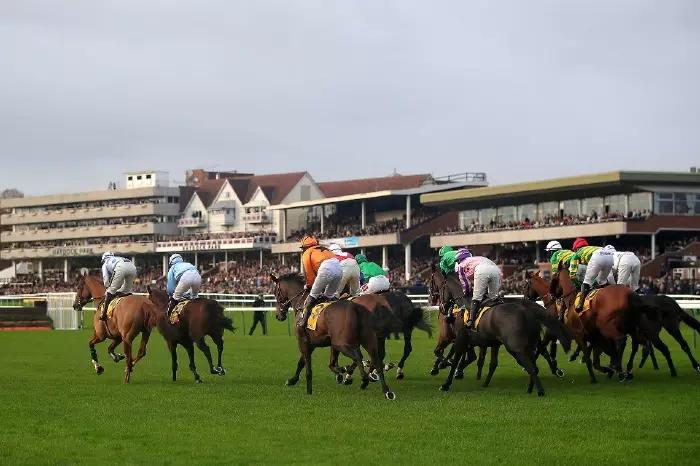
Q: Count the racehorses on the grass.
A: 10